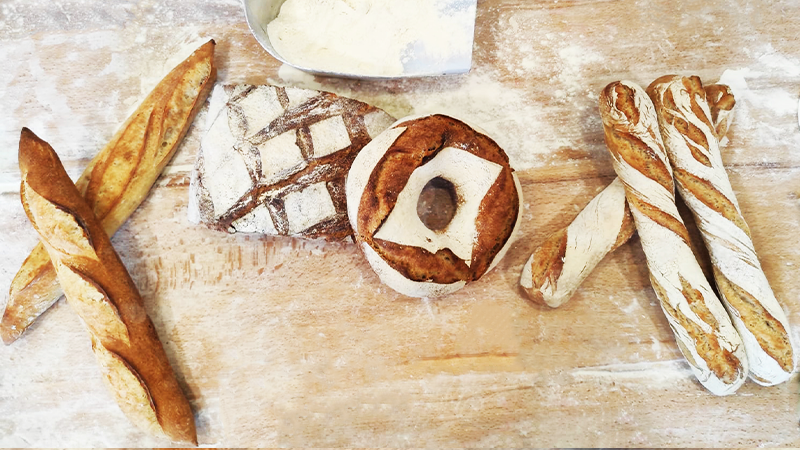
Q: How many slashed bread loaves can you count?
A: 7